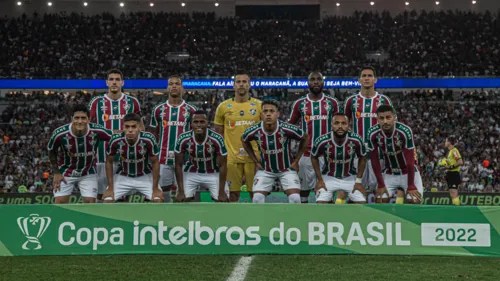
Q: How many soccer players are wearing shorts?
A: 11